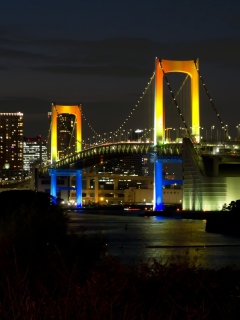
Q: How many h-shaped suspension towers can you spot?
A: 2